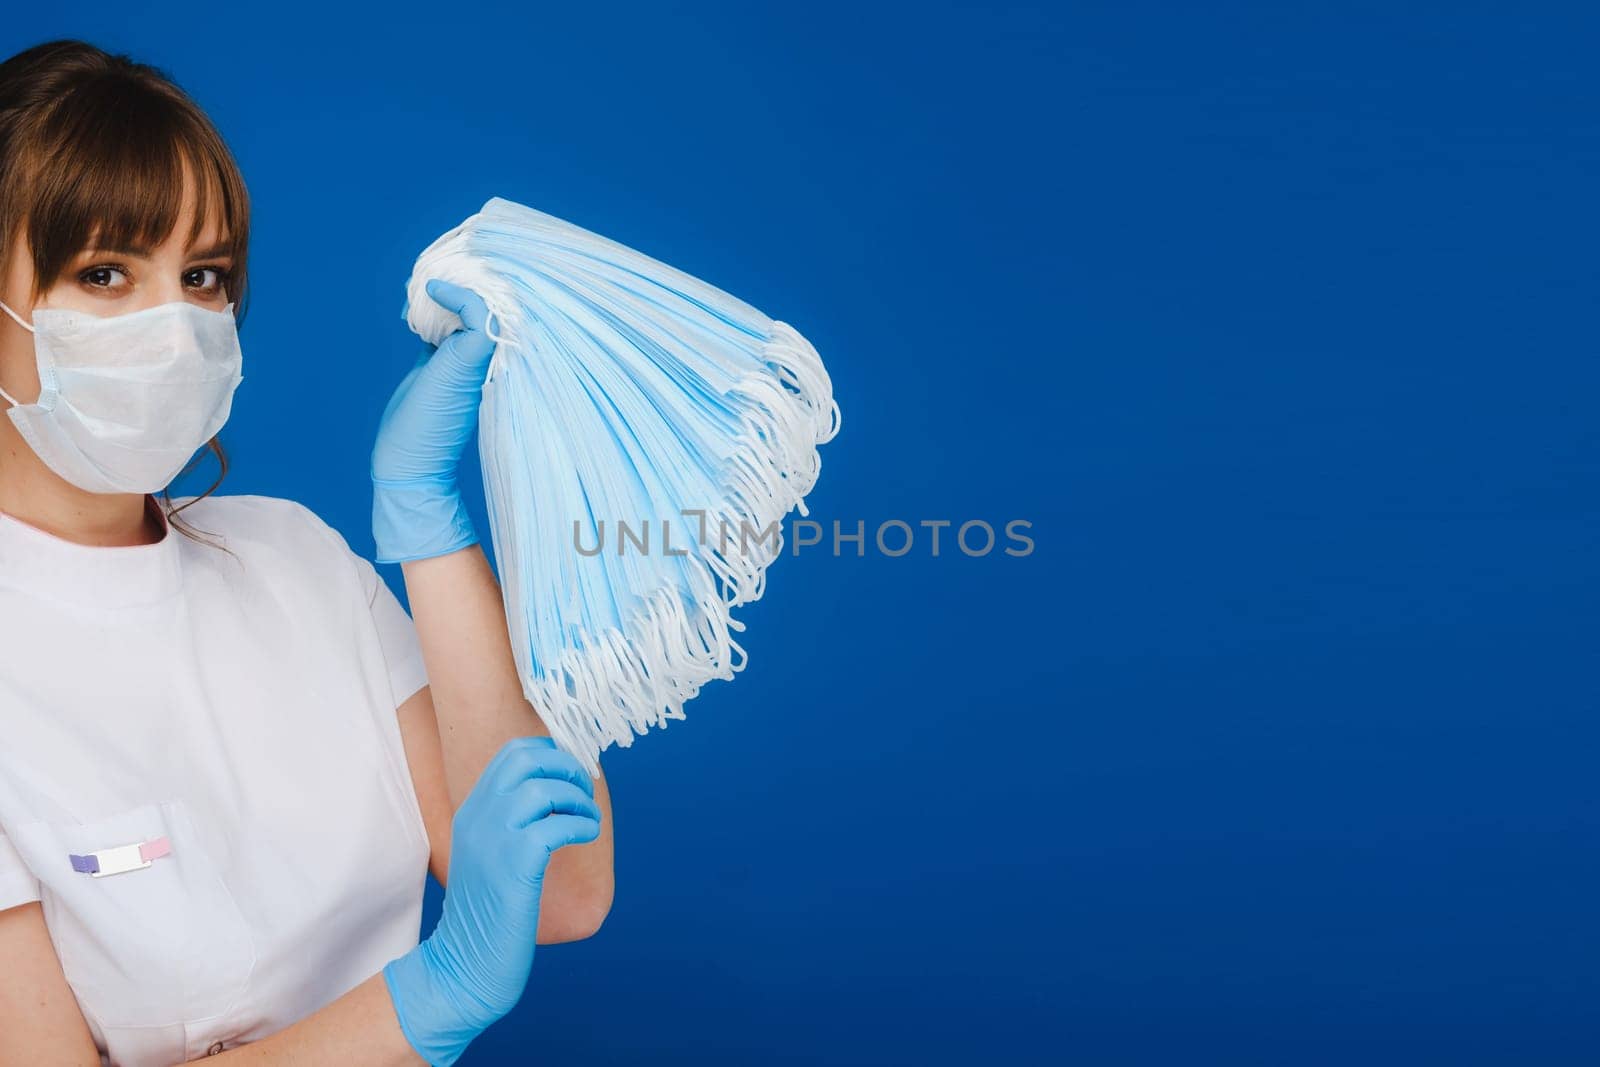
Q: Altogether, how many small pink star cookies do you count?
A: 0